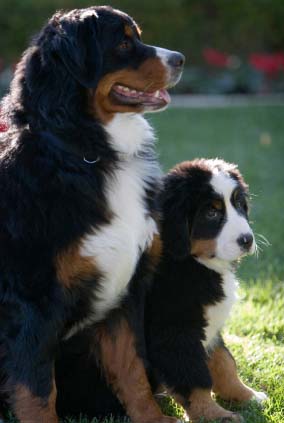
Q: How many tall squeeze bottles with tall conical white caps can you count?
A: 0